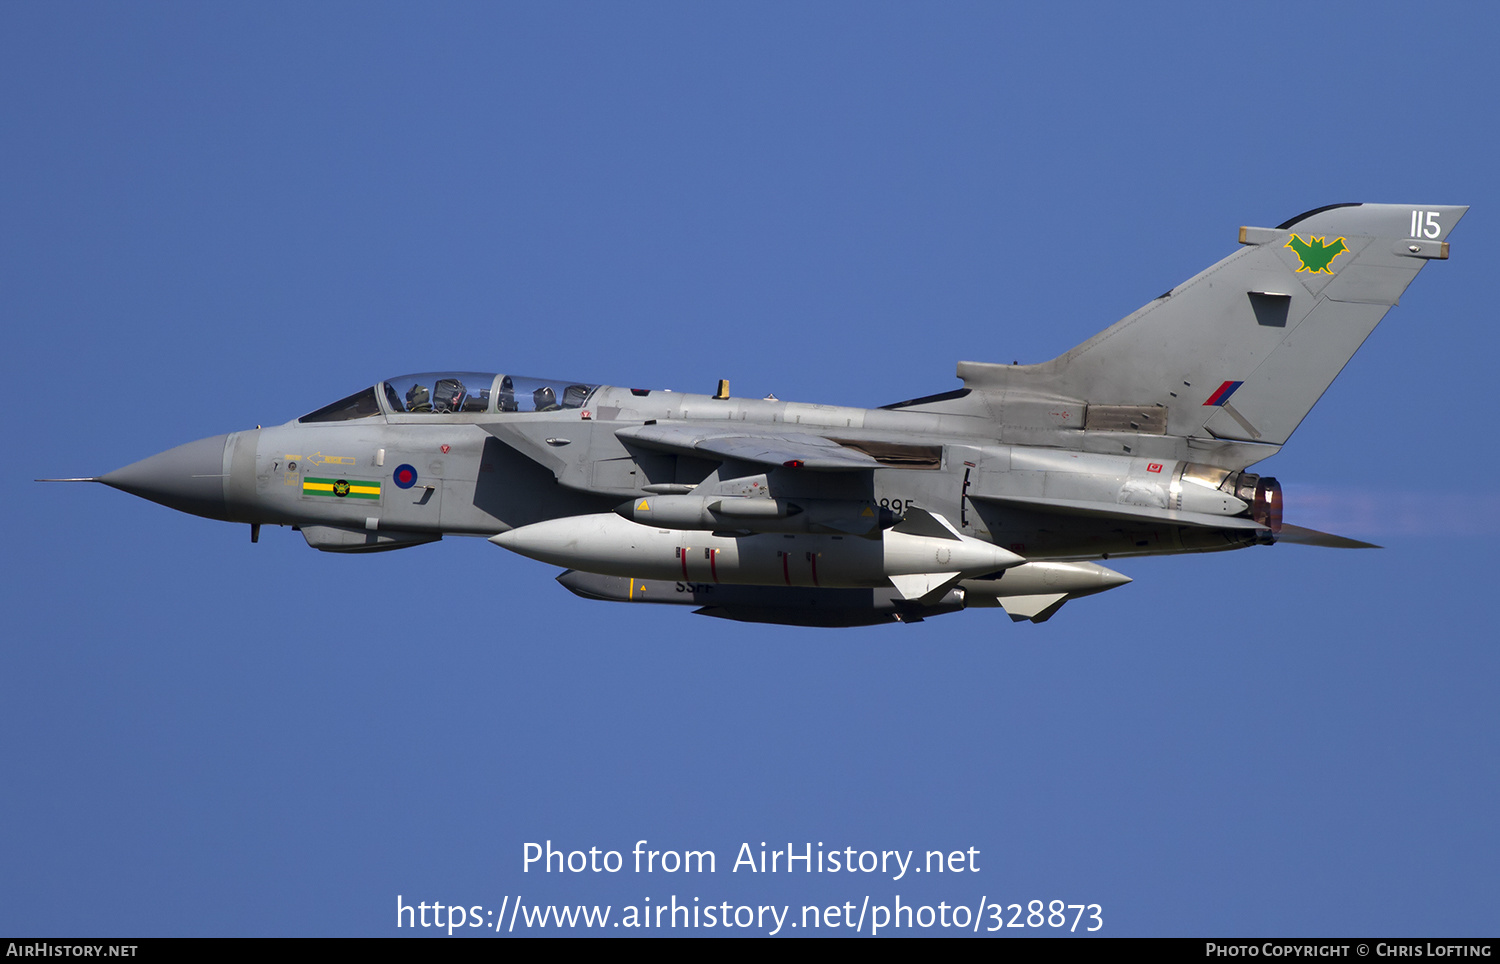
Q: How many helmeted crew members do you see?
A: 2